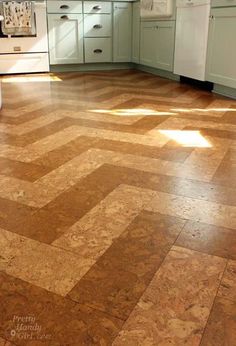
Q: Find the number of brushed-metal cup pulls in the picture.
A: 5